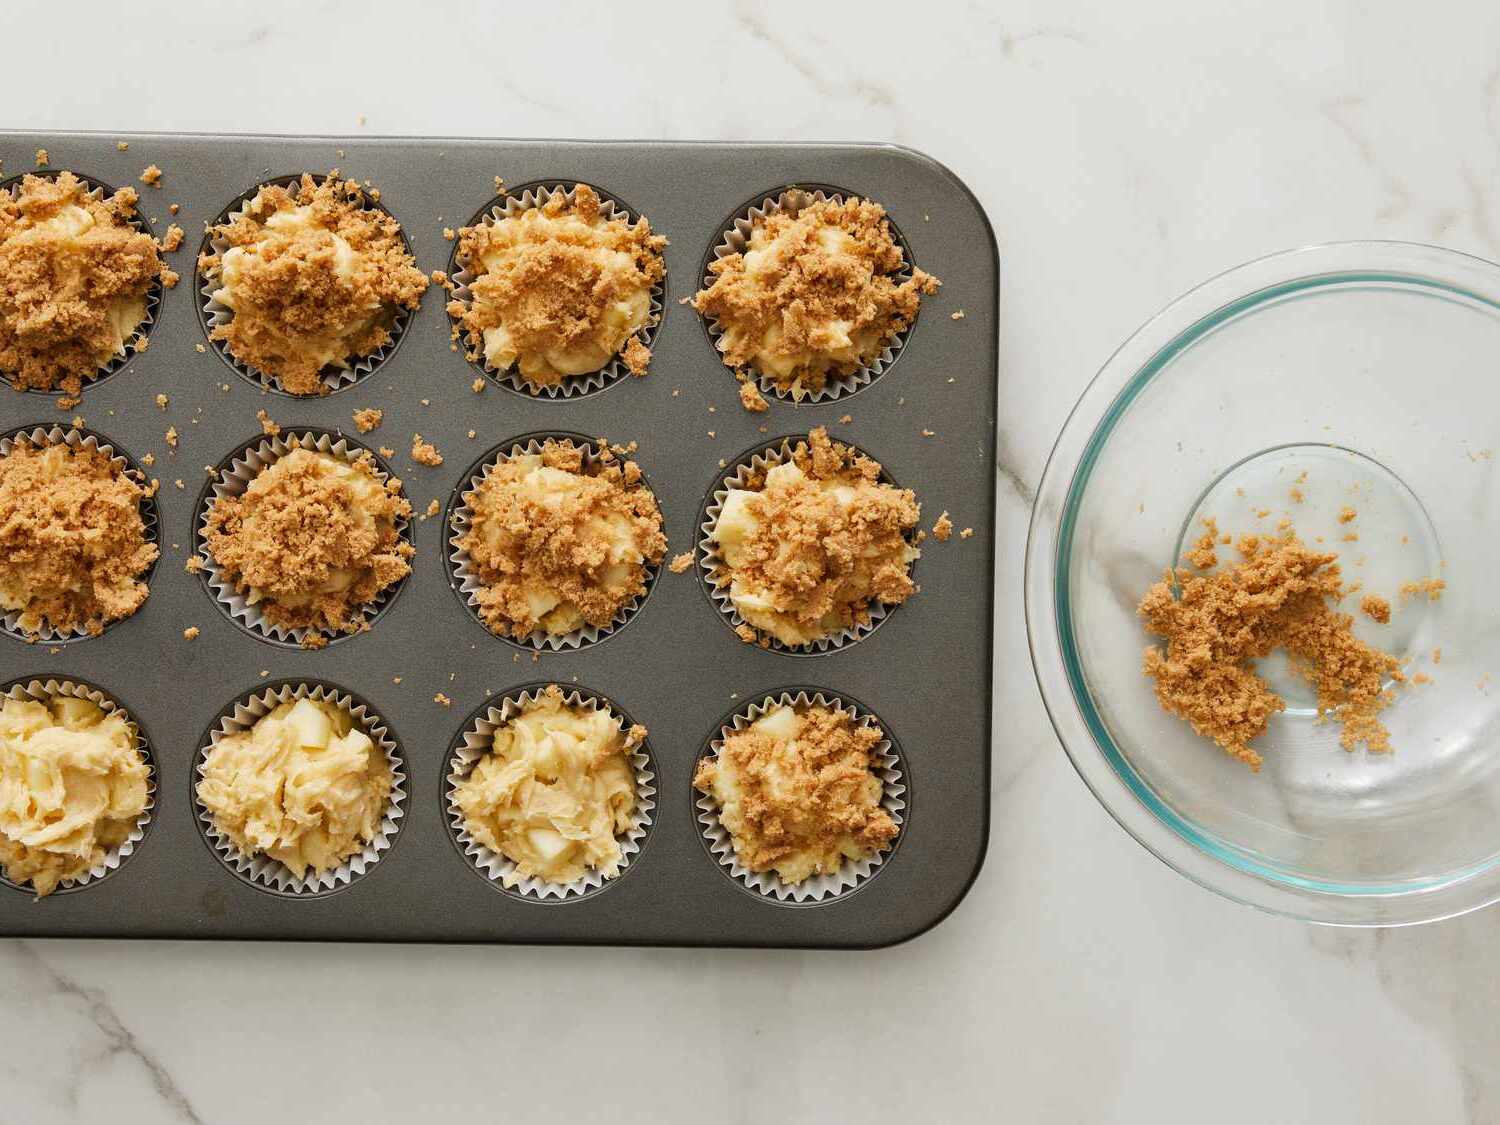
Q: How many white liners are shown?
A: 12